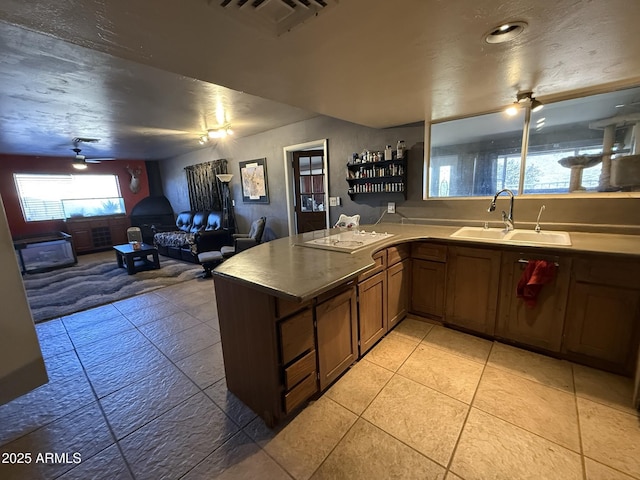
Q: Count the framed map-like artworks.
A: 1